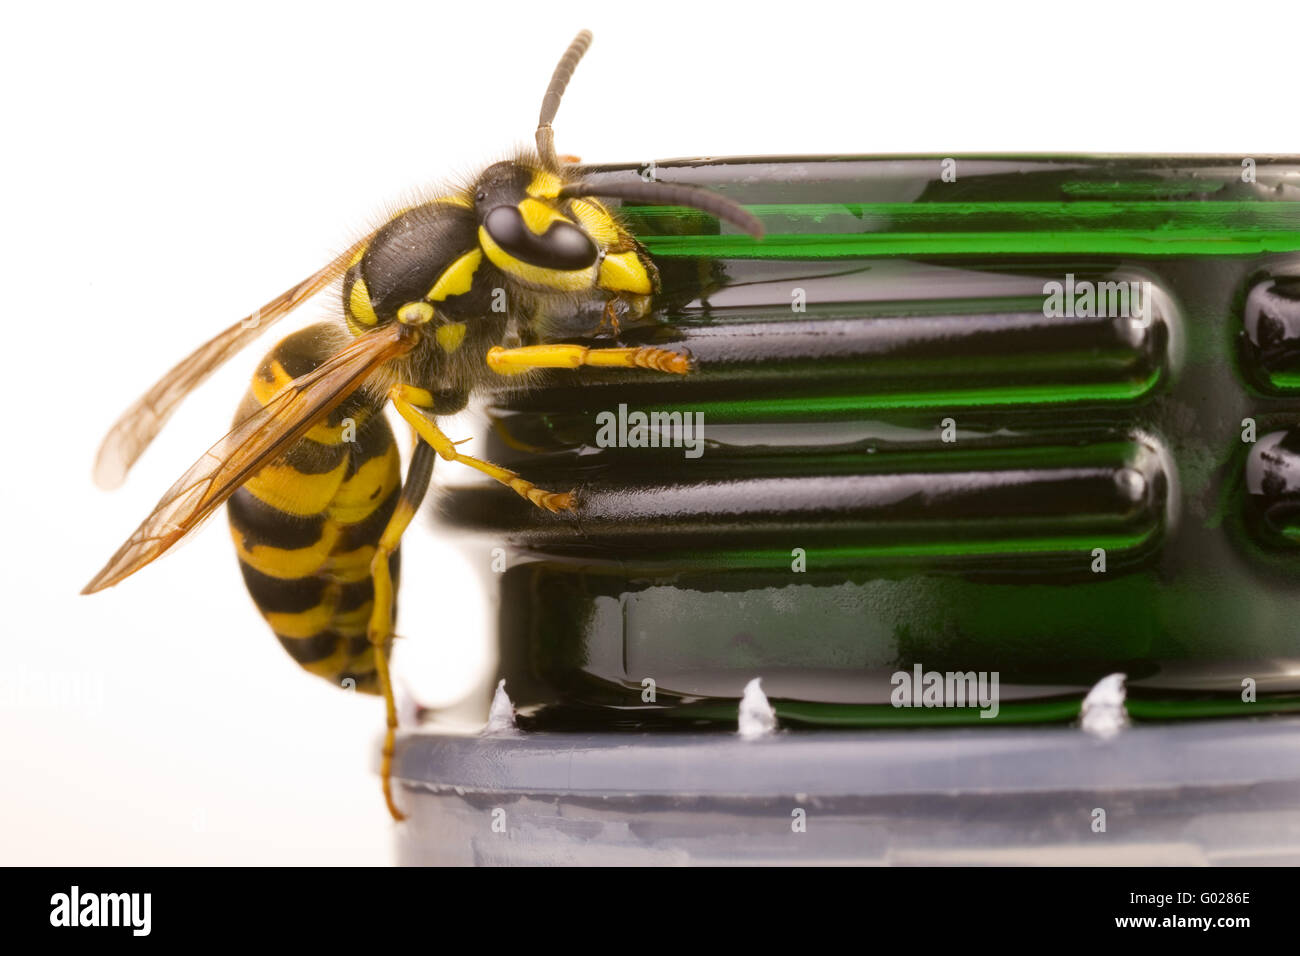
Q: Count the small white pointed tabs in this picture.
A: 3